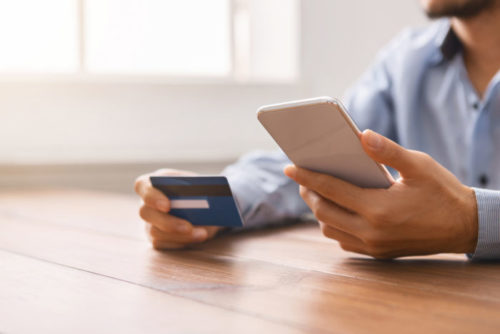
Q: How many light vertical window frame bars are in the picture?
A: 2